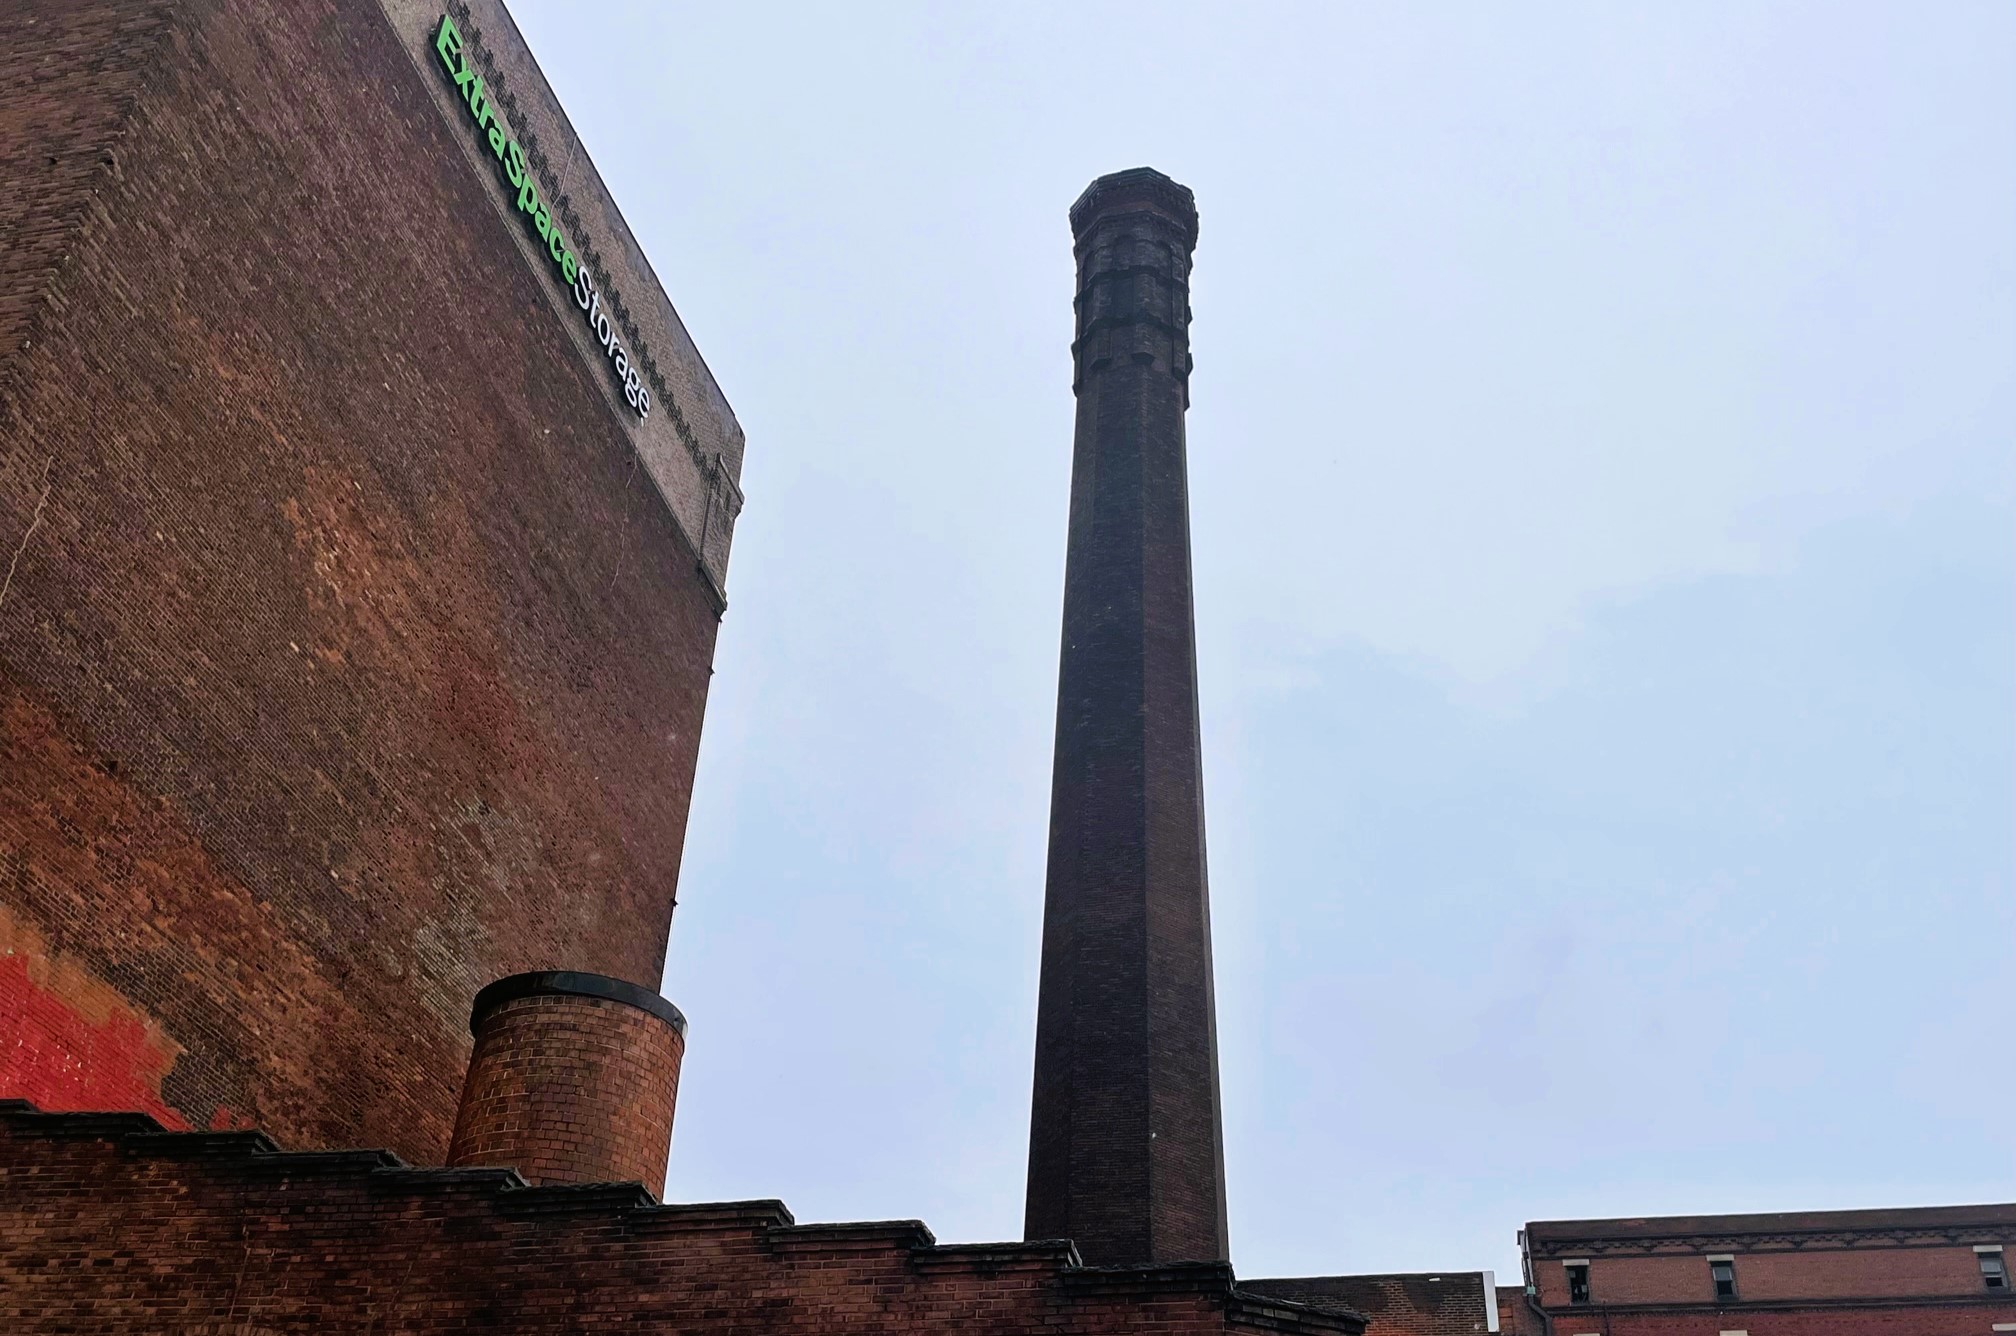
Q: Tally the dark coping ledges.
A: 11